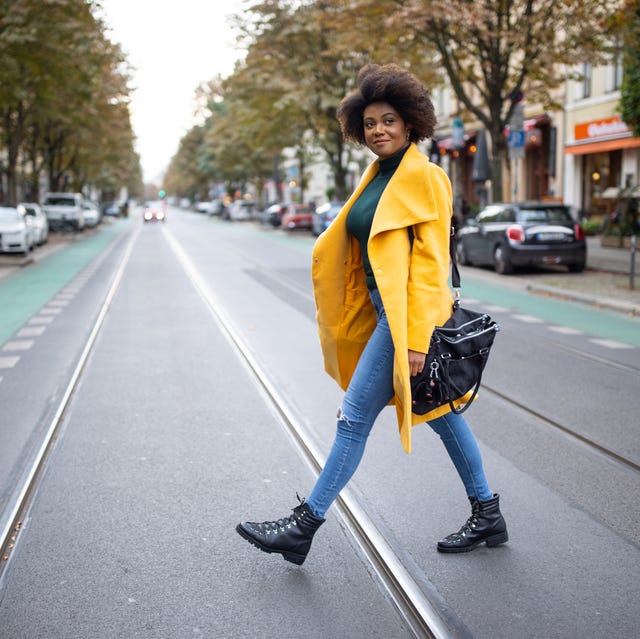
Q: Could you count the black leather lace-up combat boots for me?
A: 2